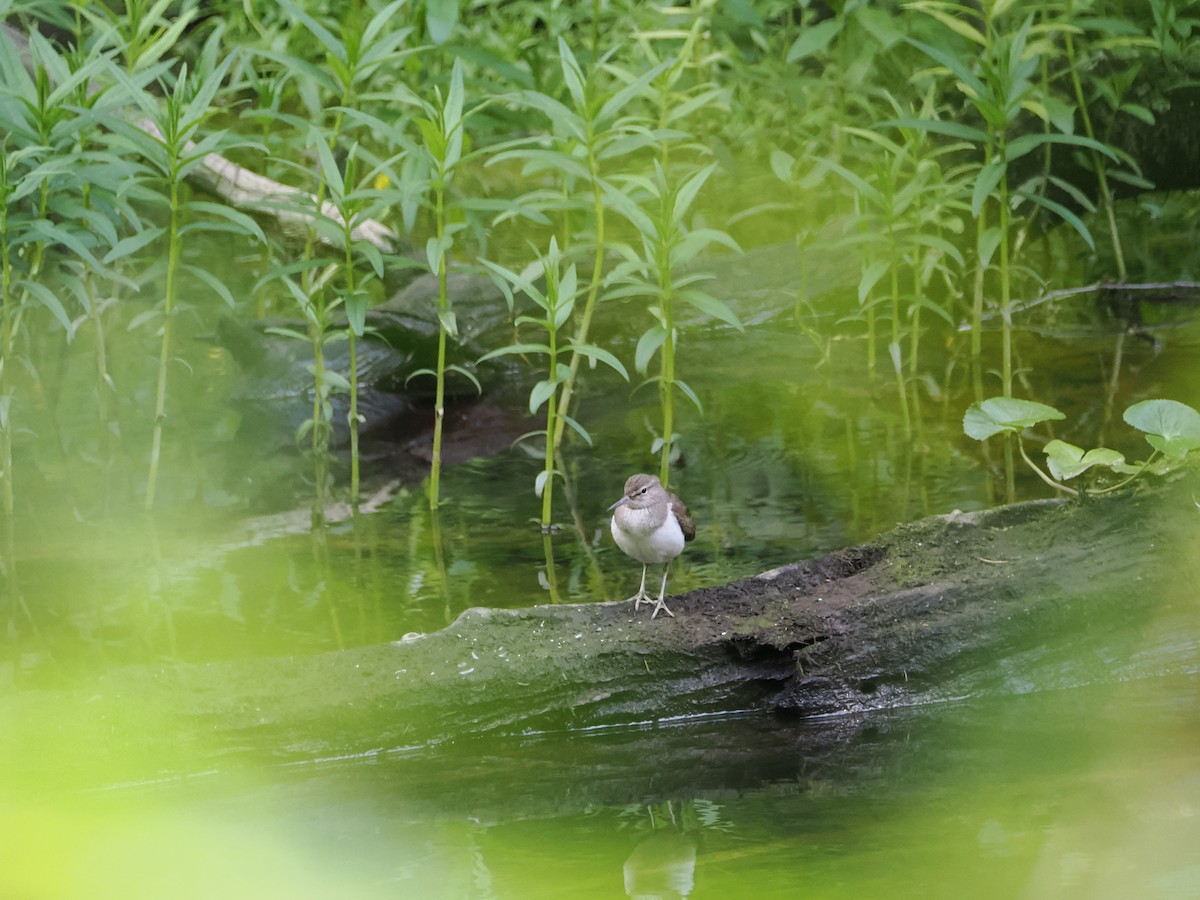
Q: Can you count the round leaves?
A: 3